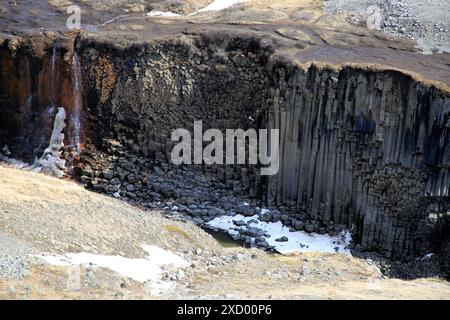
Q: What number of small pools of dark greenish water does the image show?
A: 1